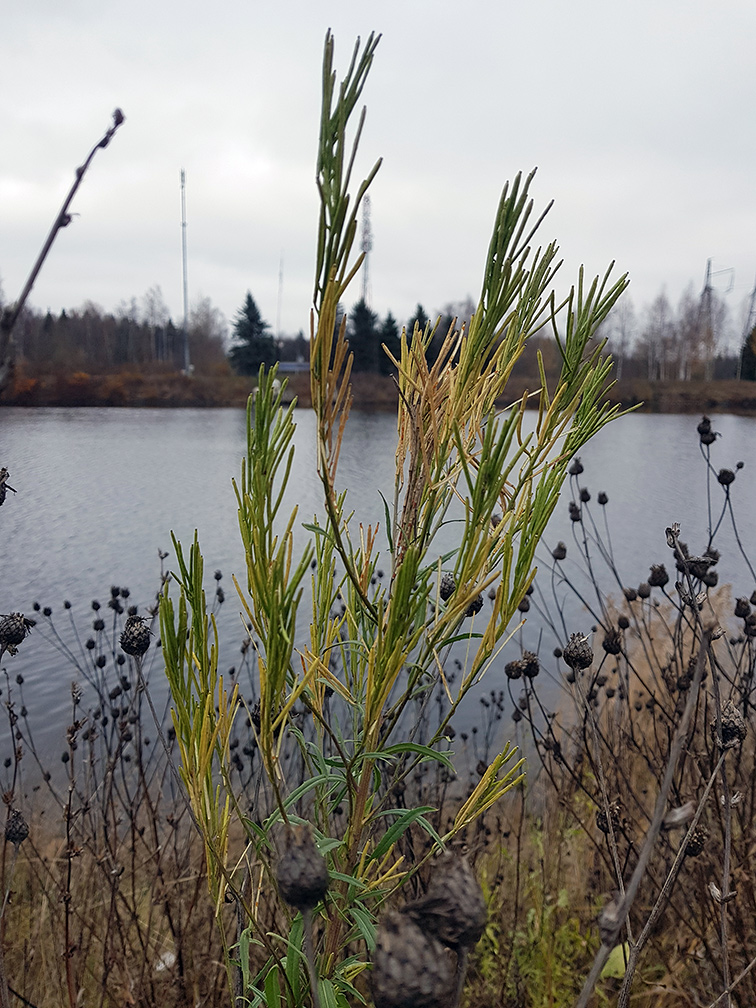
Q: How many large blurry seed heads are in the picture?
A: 3